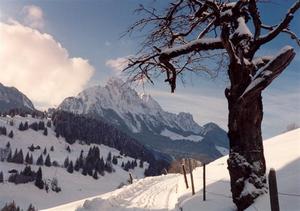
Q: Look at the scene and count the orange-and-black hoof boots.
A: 0